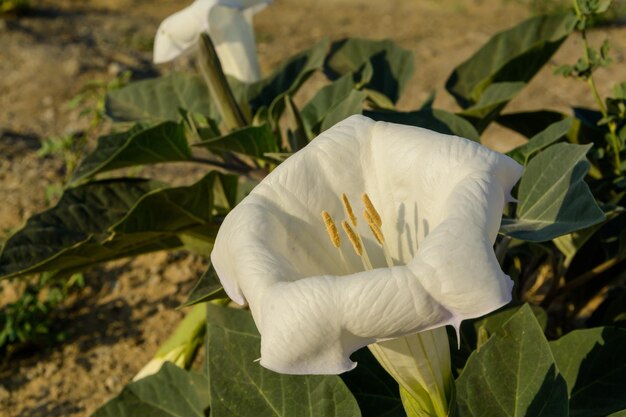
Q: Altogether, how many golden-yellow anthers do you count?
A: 5